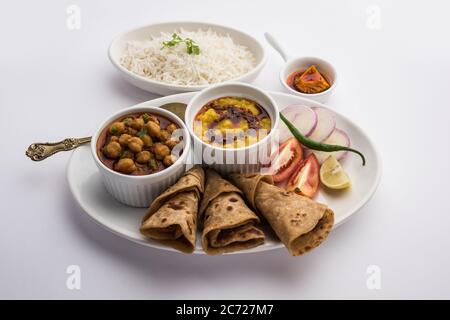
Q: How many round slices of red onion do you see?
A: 3